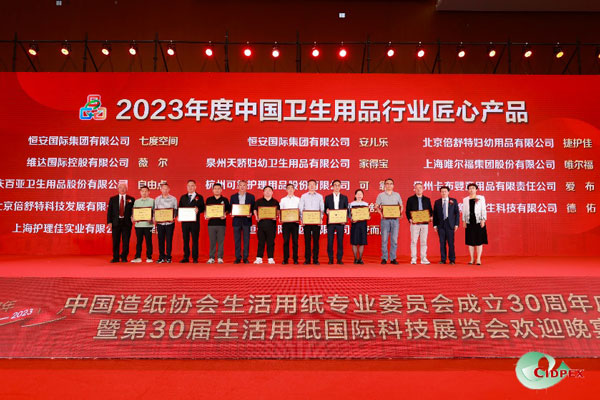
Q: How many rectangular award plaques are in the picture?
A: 12